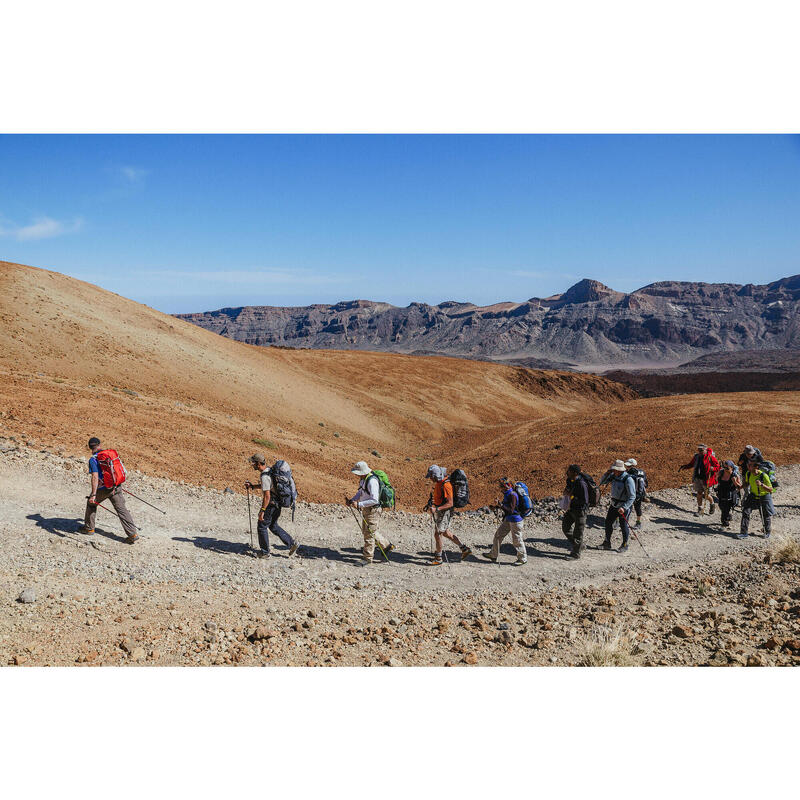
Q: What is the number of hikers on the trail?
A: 12